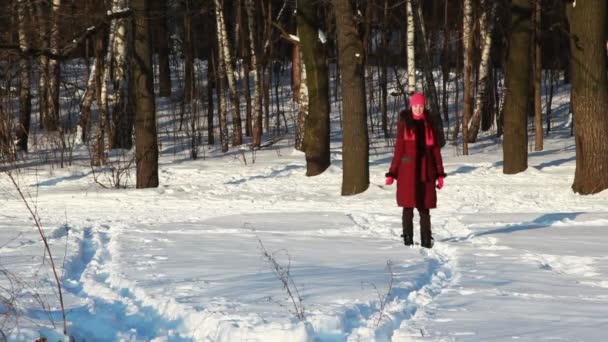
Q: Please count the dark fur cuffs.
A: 2